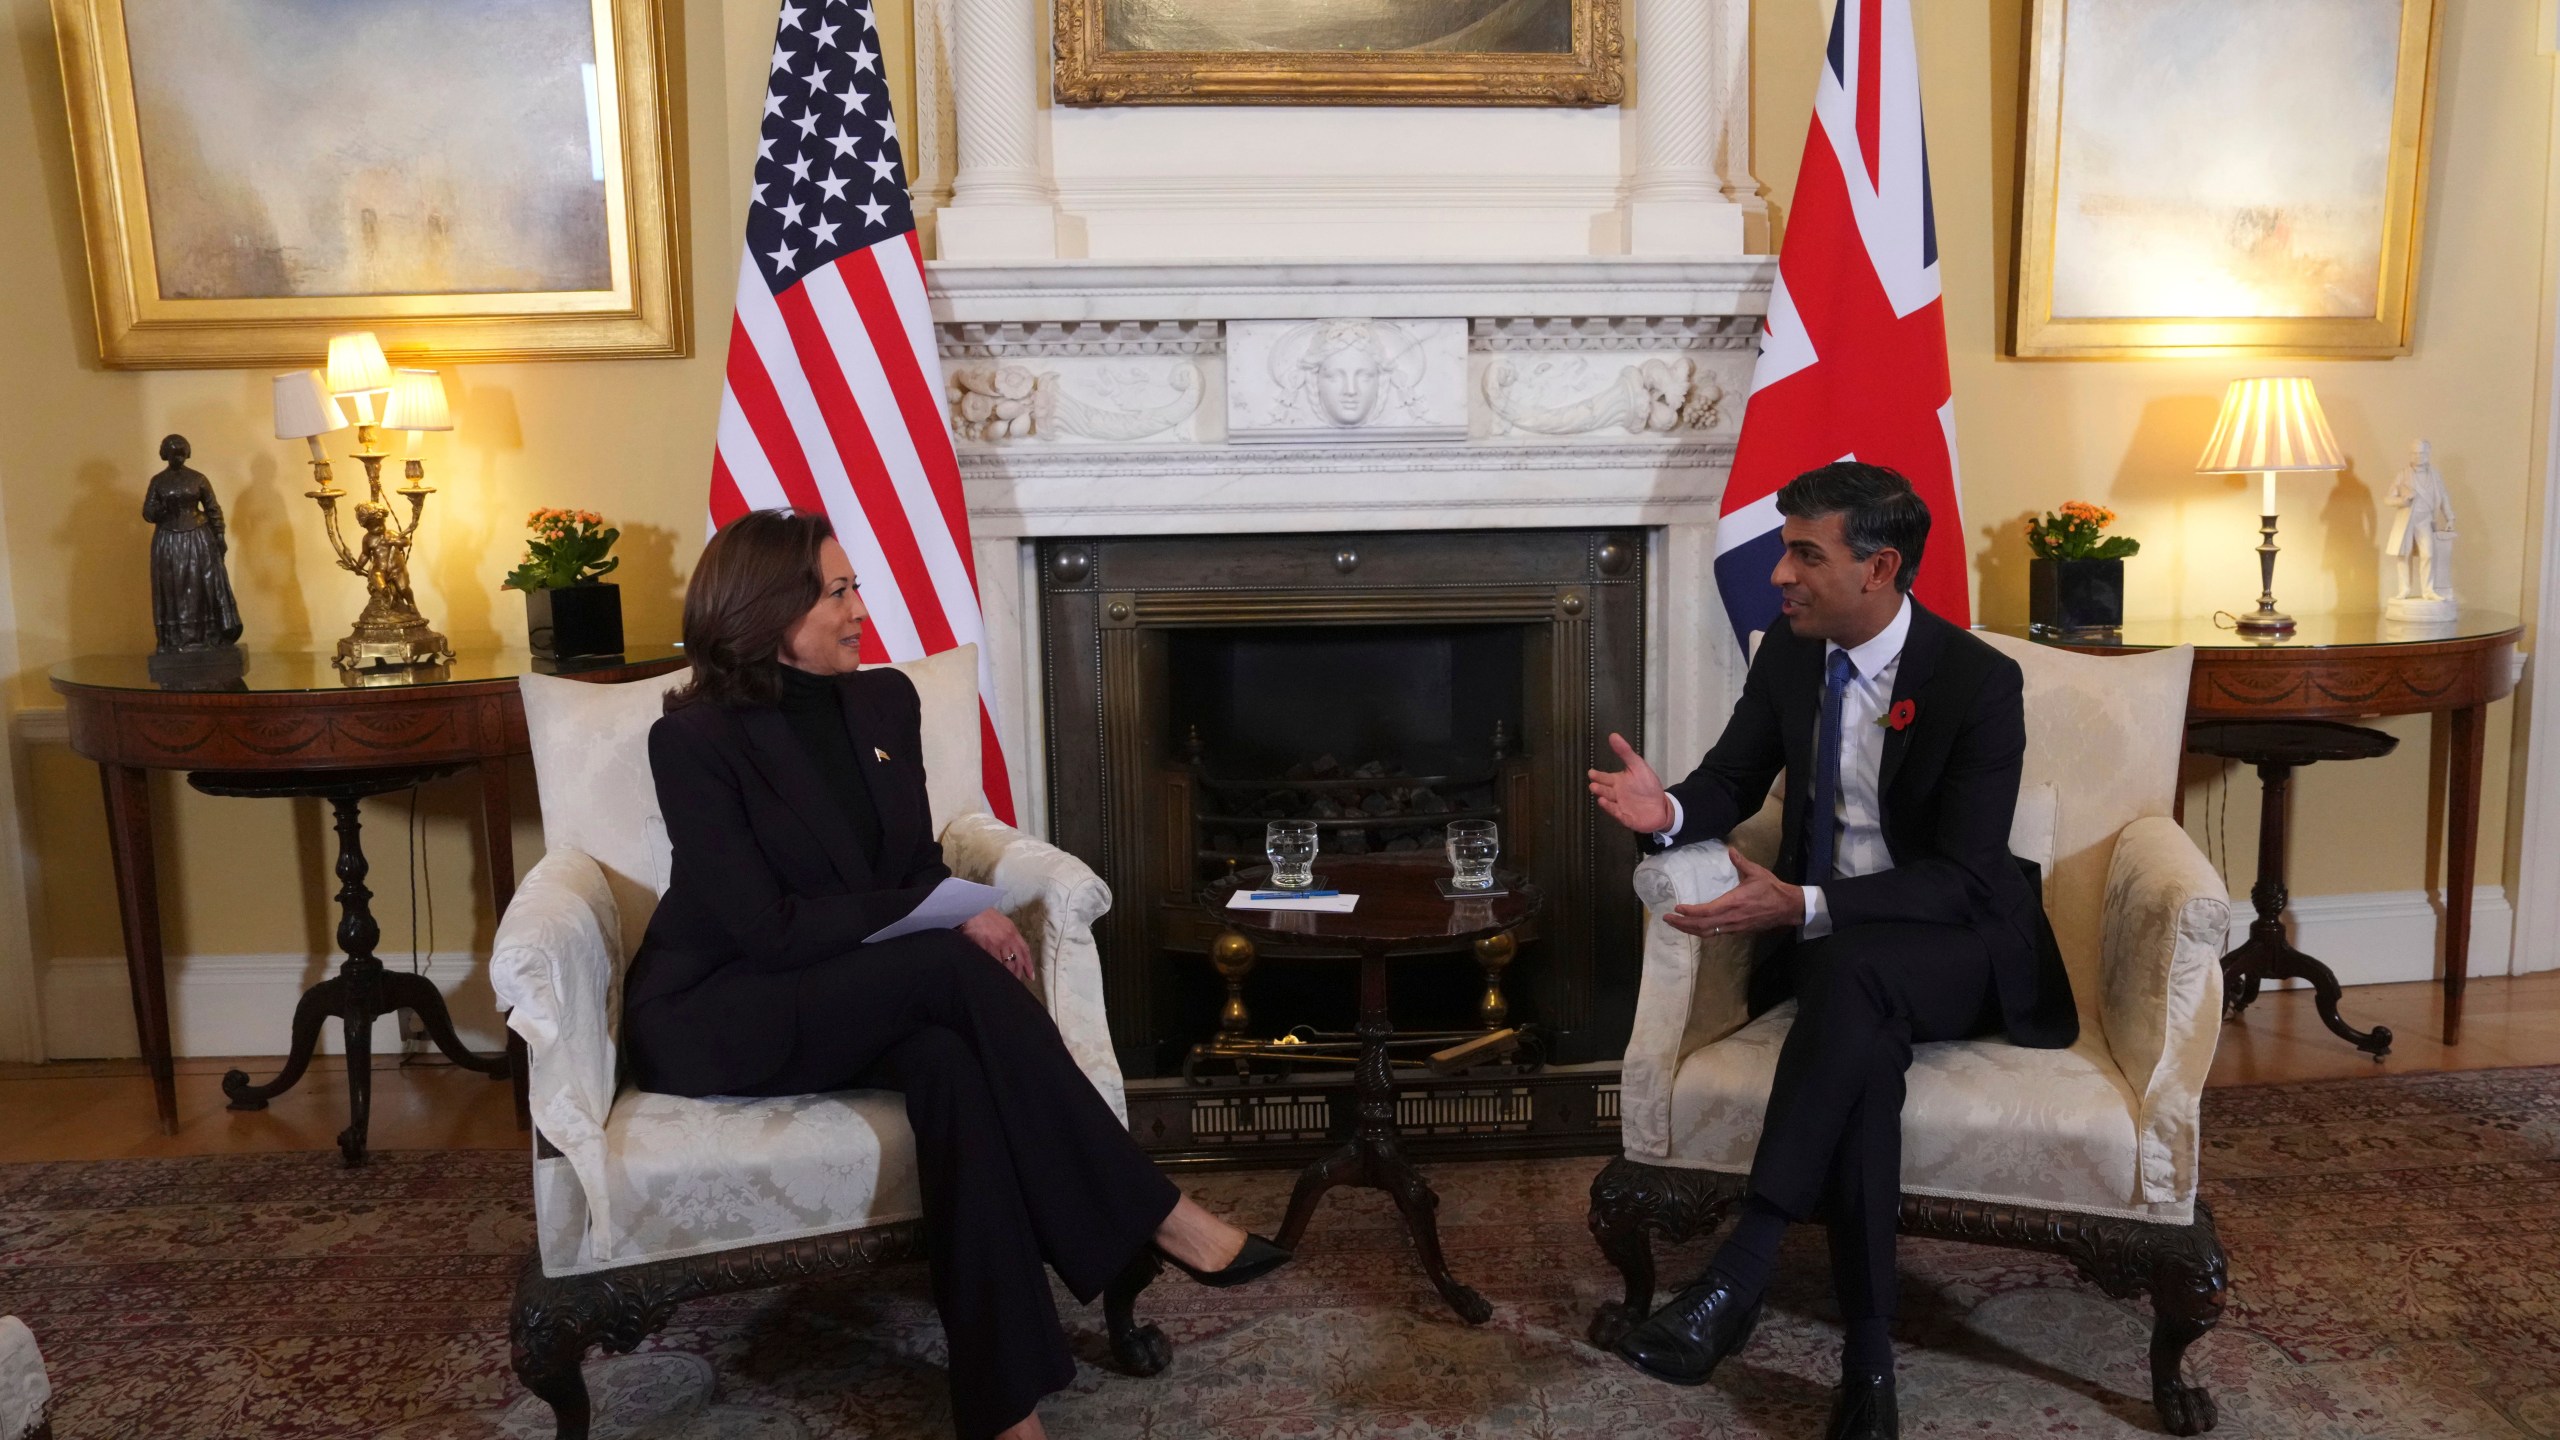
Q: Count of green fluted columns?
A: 0